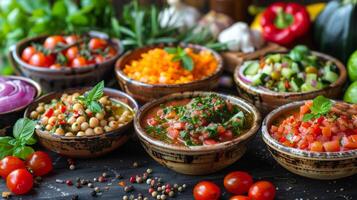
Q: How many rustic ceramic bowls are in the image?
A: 7